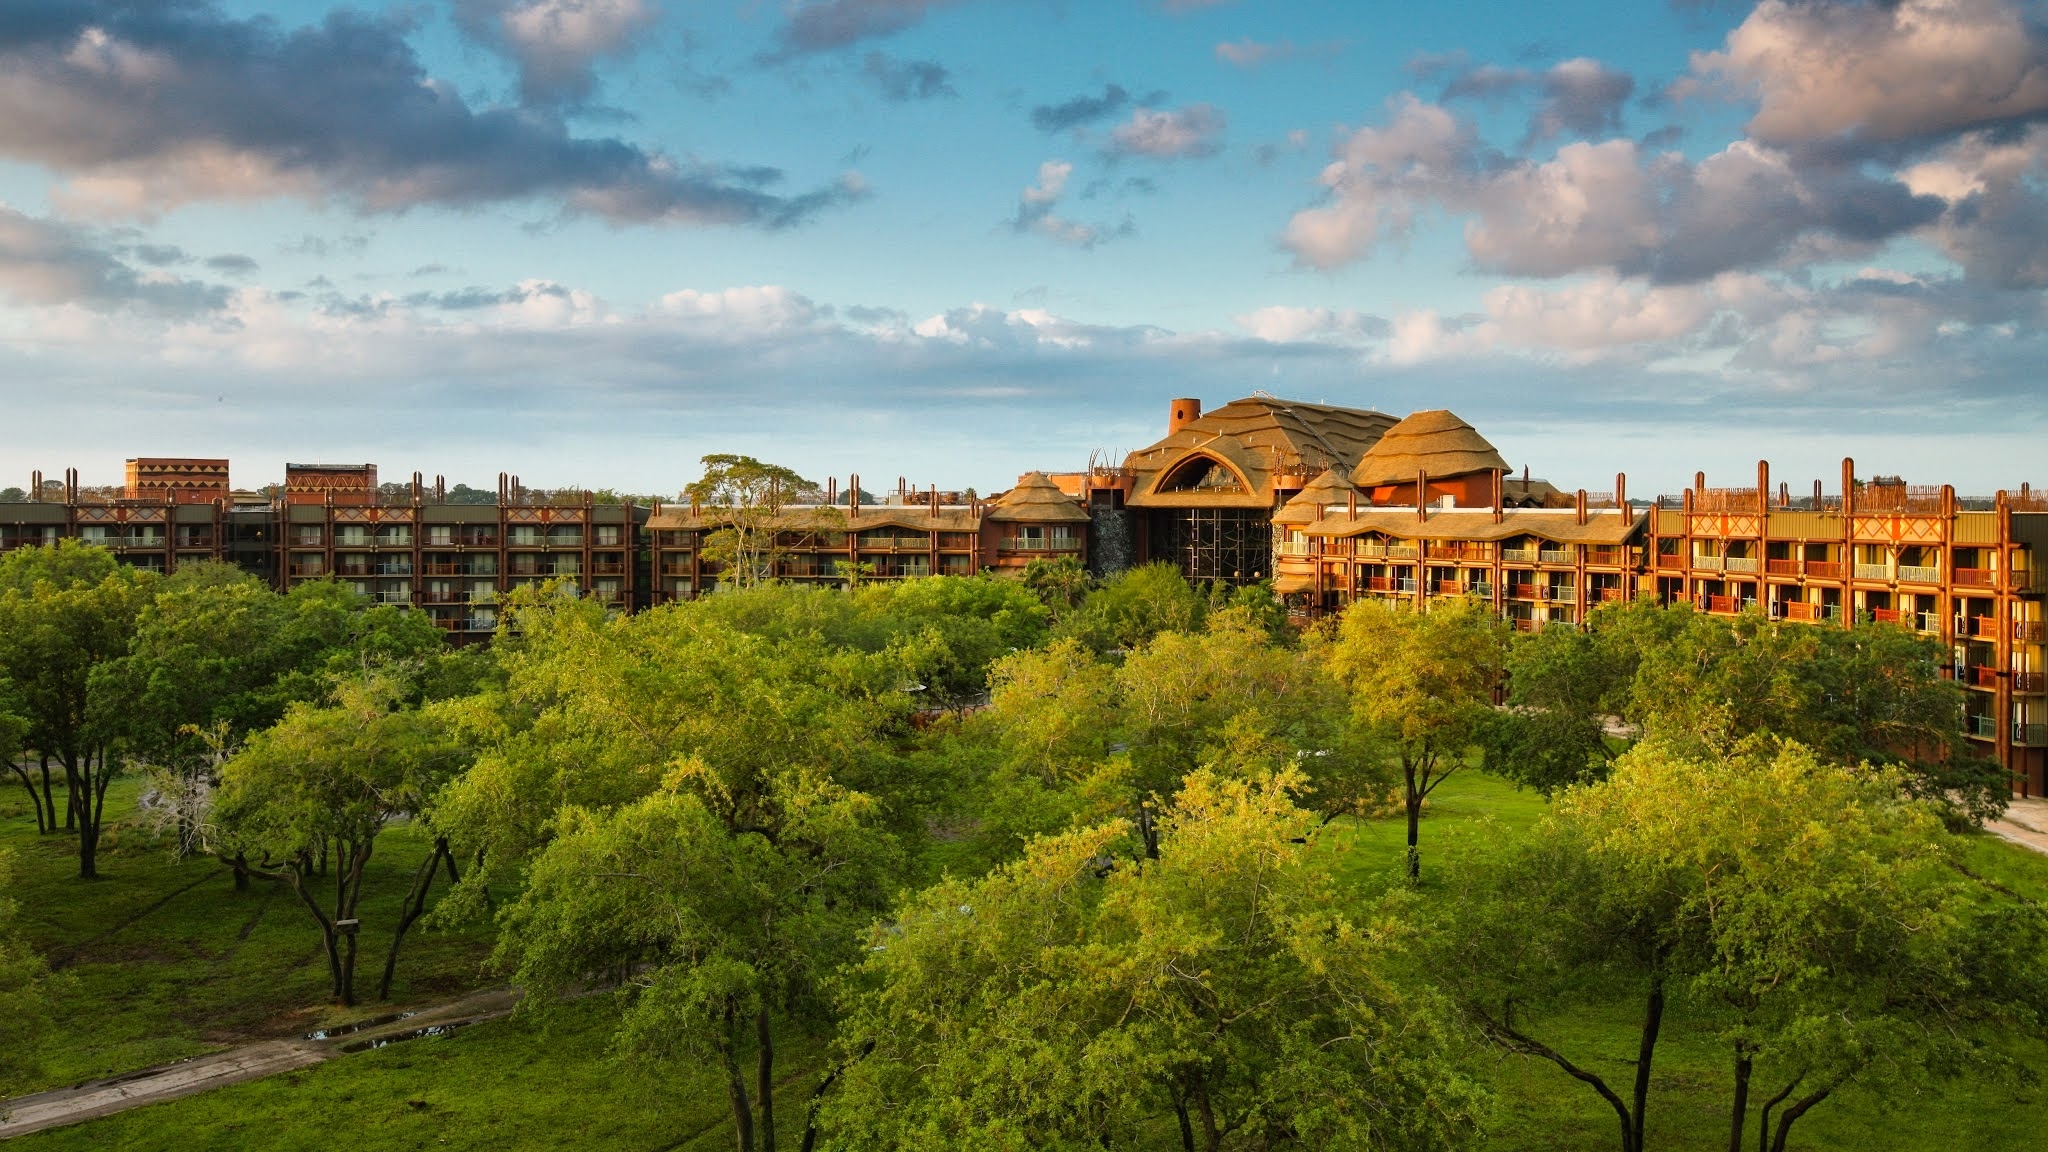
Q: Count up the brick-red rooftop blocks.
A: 2